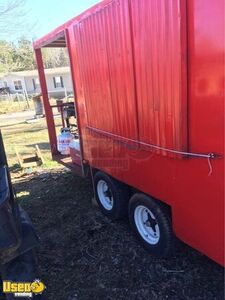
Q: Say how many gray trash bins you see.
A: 1